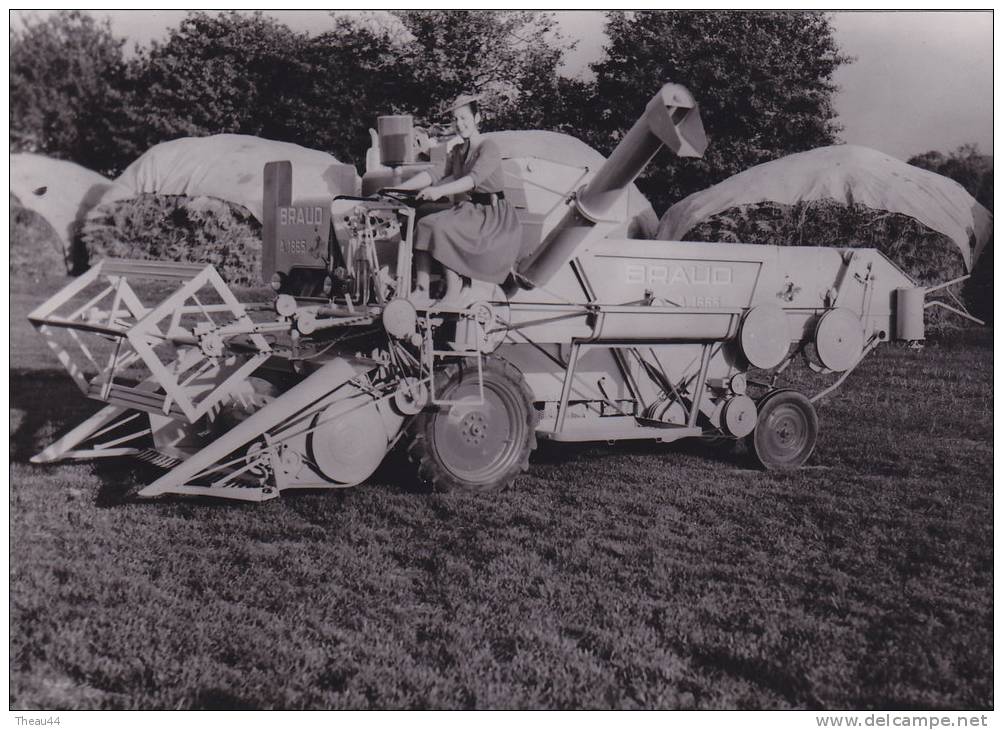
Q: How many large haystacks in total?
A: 4